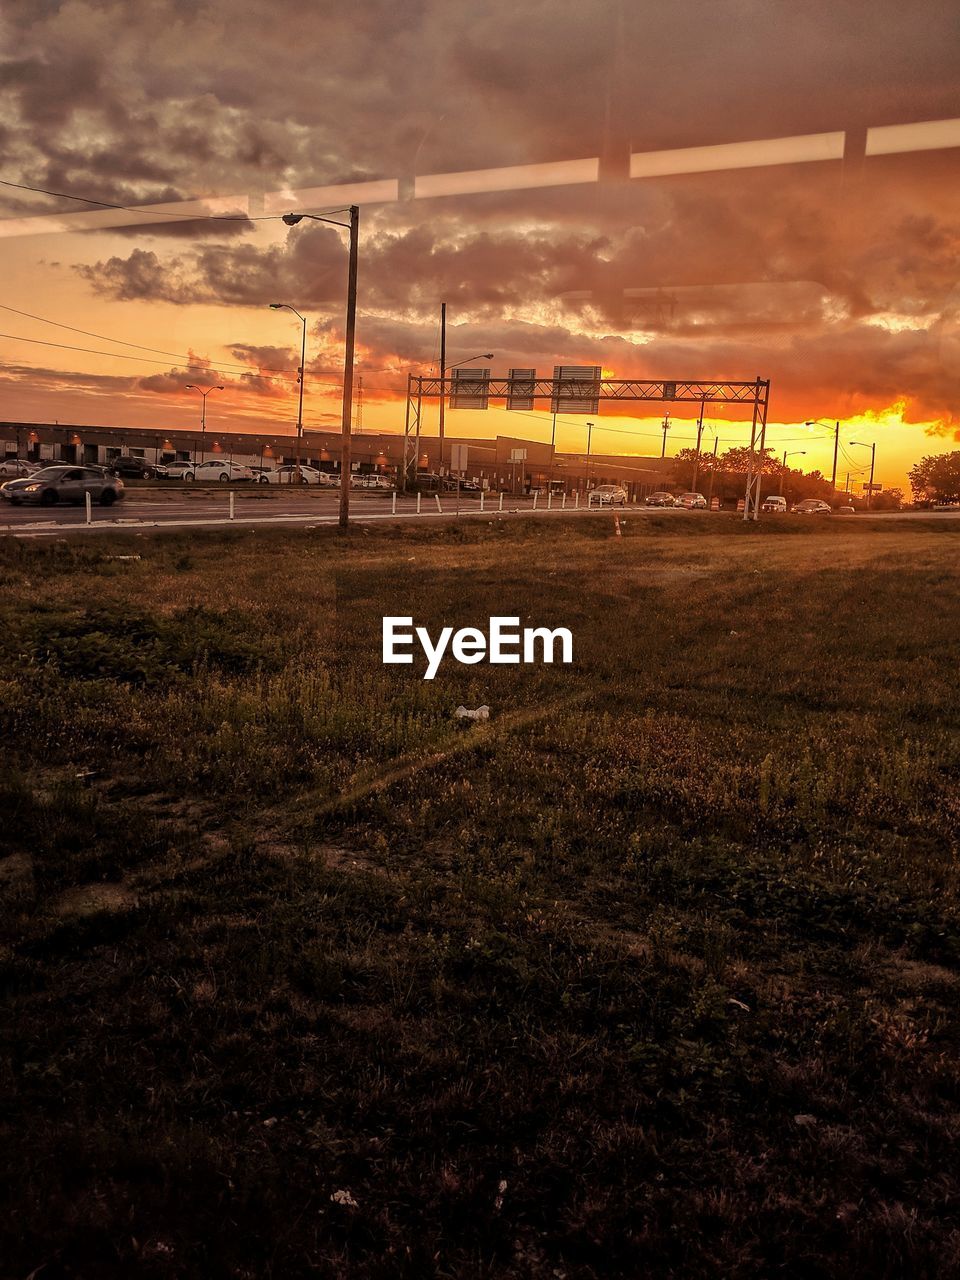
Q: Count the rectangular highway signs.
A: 3